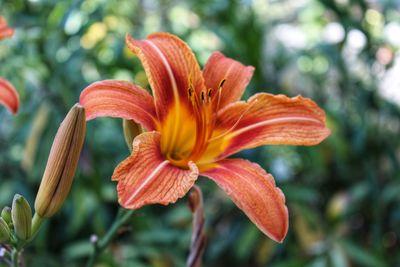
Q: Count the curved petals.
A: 6